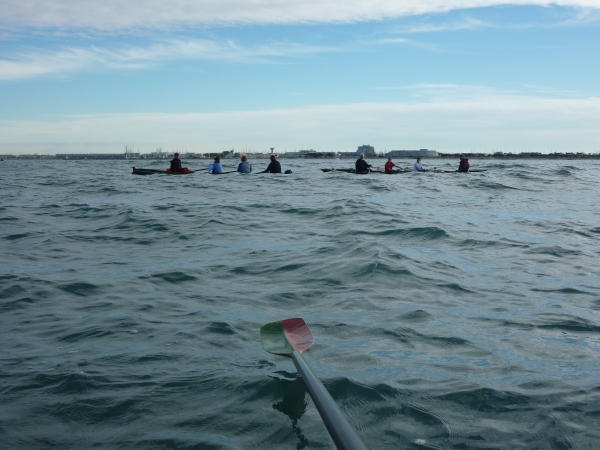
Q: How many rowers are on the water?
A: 8